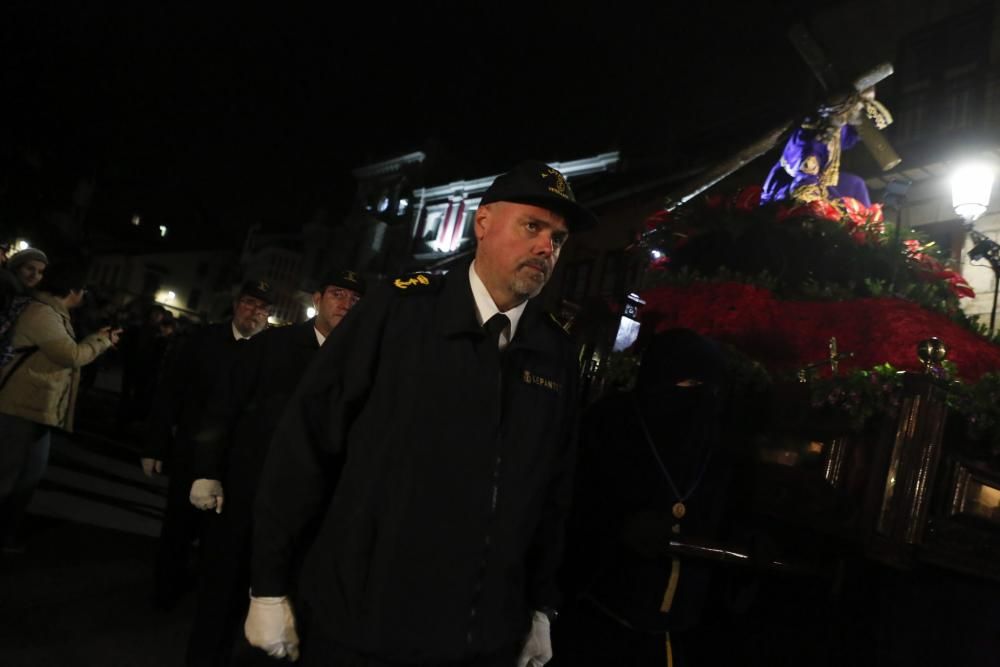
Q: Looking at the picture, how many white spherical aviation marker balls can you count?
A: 0